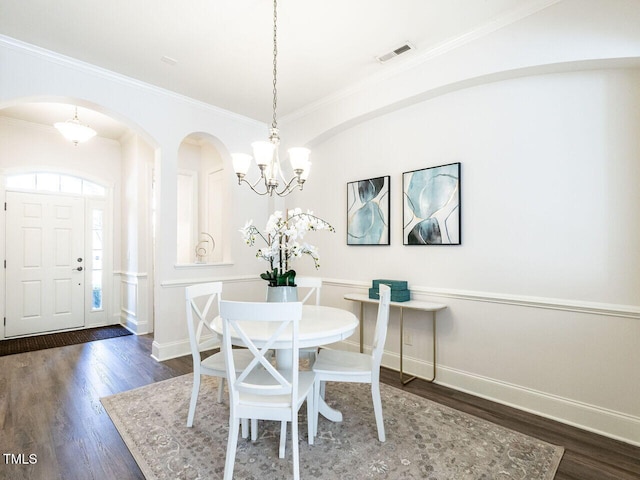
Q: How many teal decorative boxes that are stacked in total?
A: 2